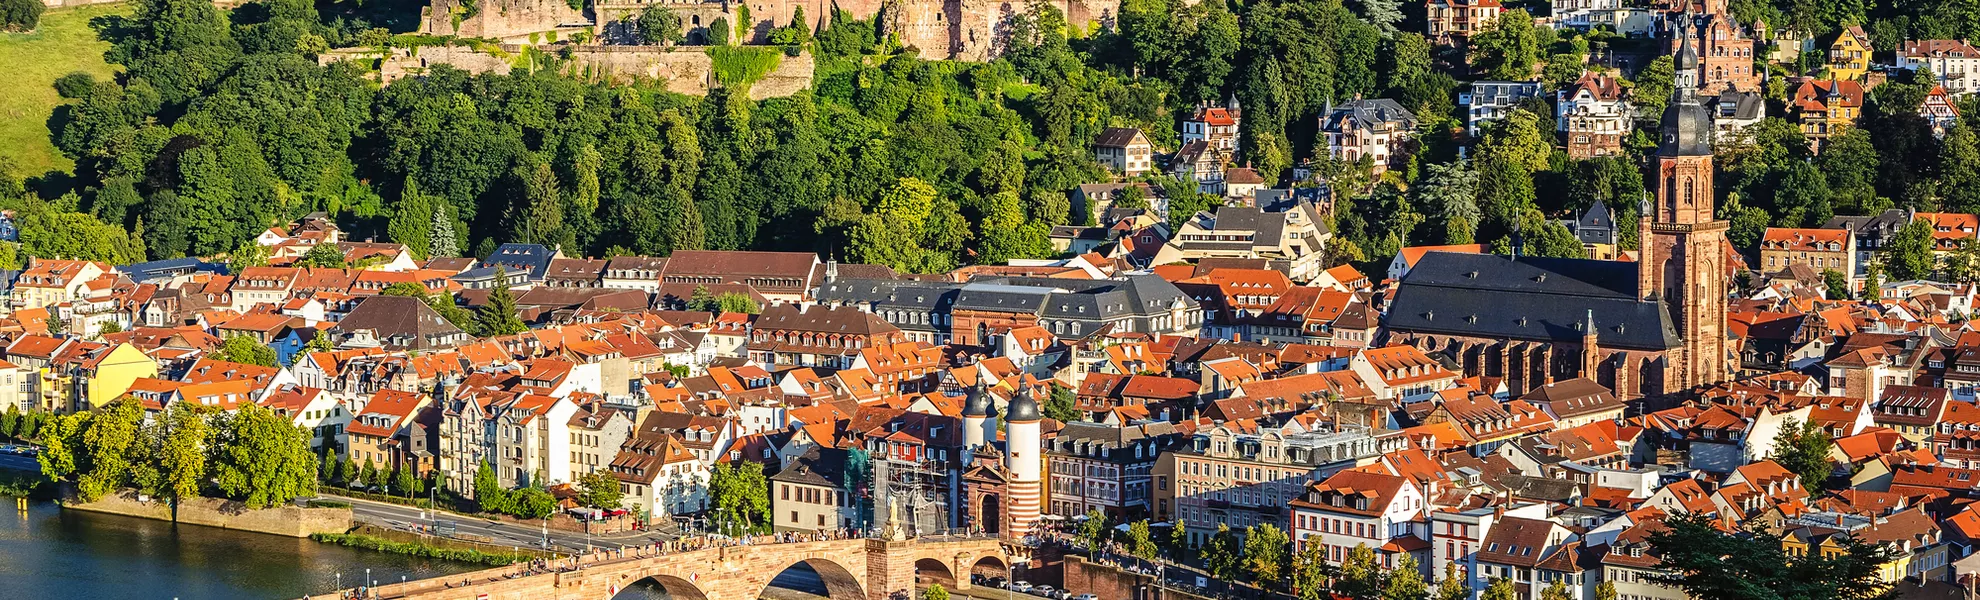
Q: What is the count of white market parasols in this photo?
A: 5